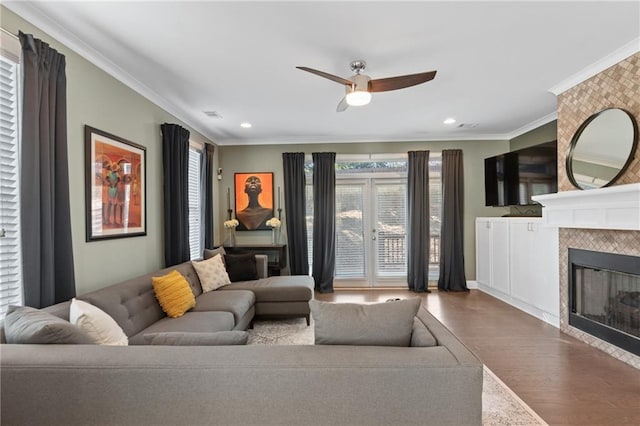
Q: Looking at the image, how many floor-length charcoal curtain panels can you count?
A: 7